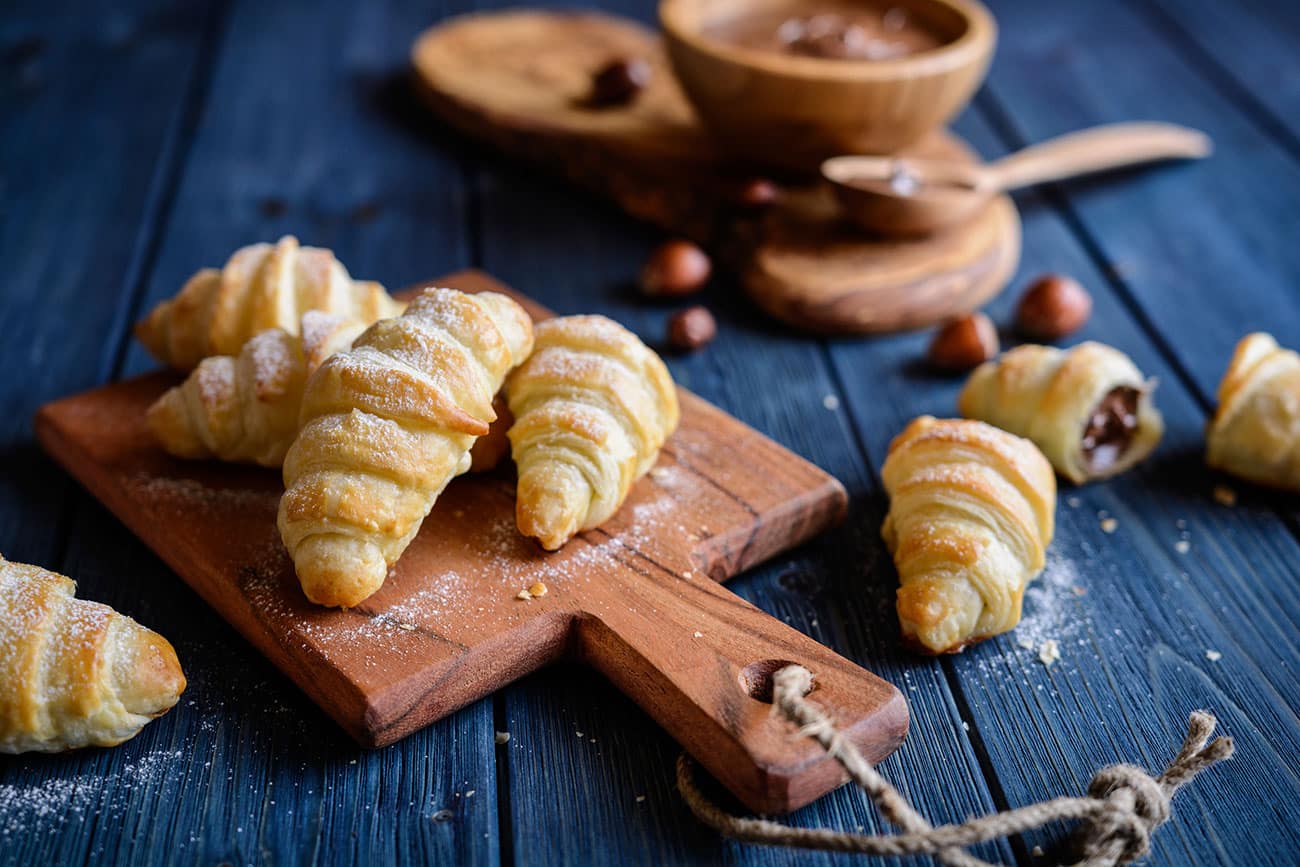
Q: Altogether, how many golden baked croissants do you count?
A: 8